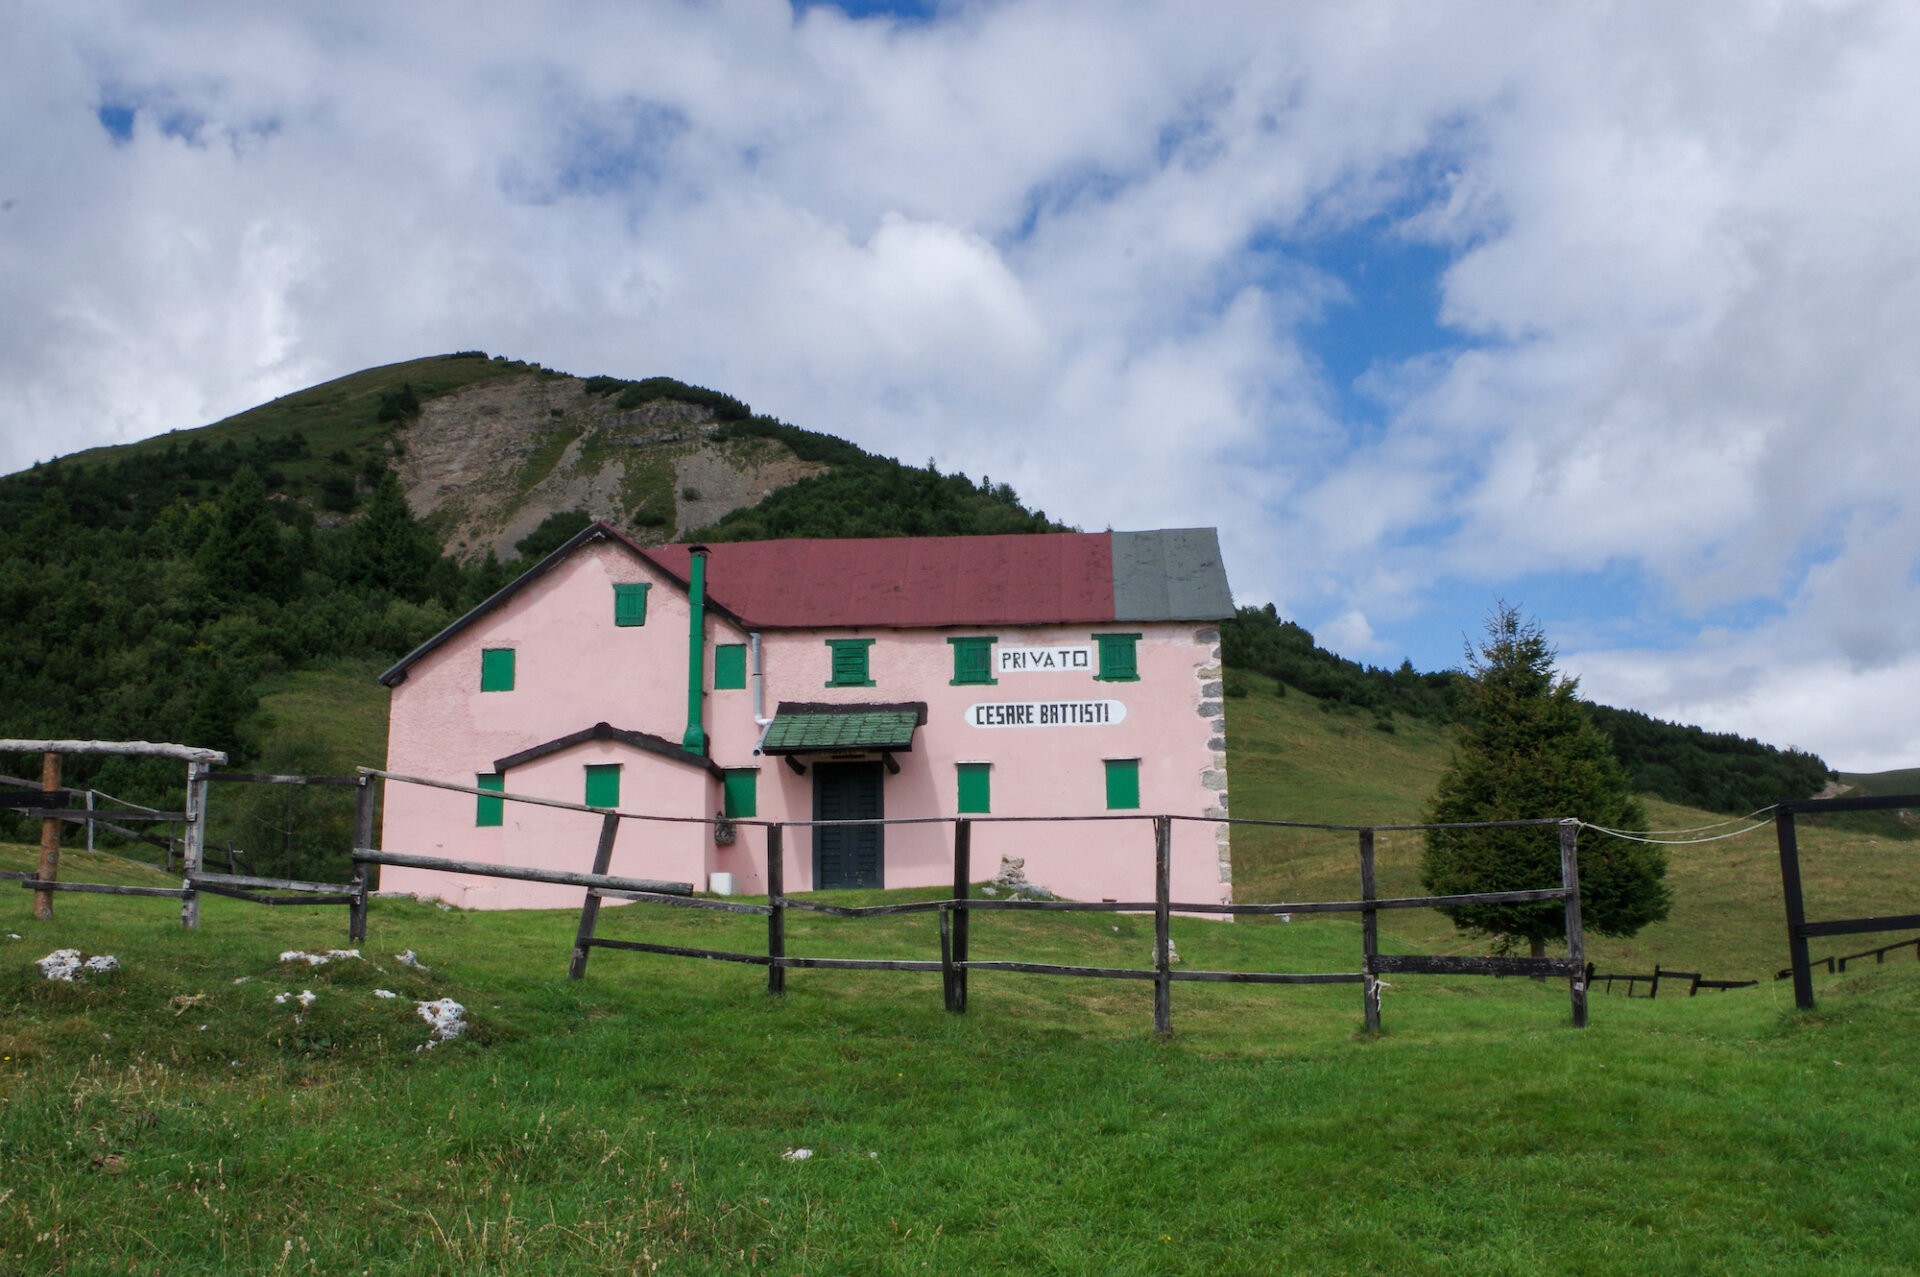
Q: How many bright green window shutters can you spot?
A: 11